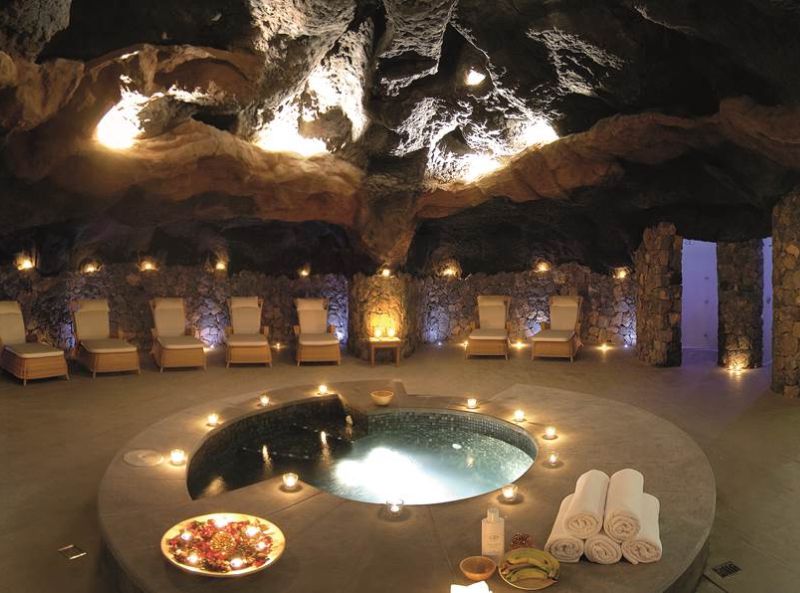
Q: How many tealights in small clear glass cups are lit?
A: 11